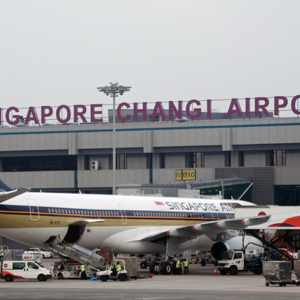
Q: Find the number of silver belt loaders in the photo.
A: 1